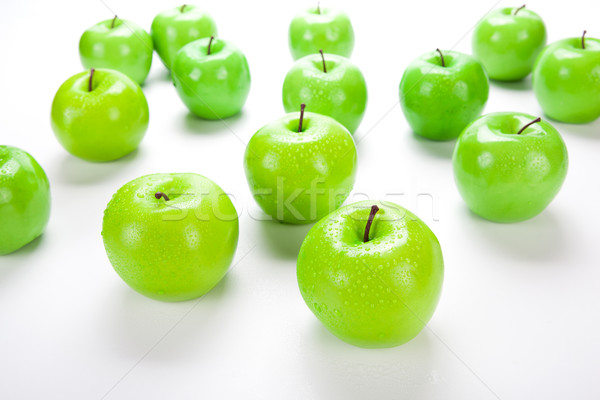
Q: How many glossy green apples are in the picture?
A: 14